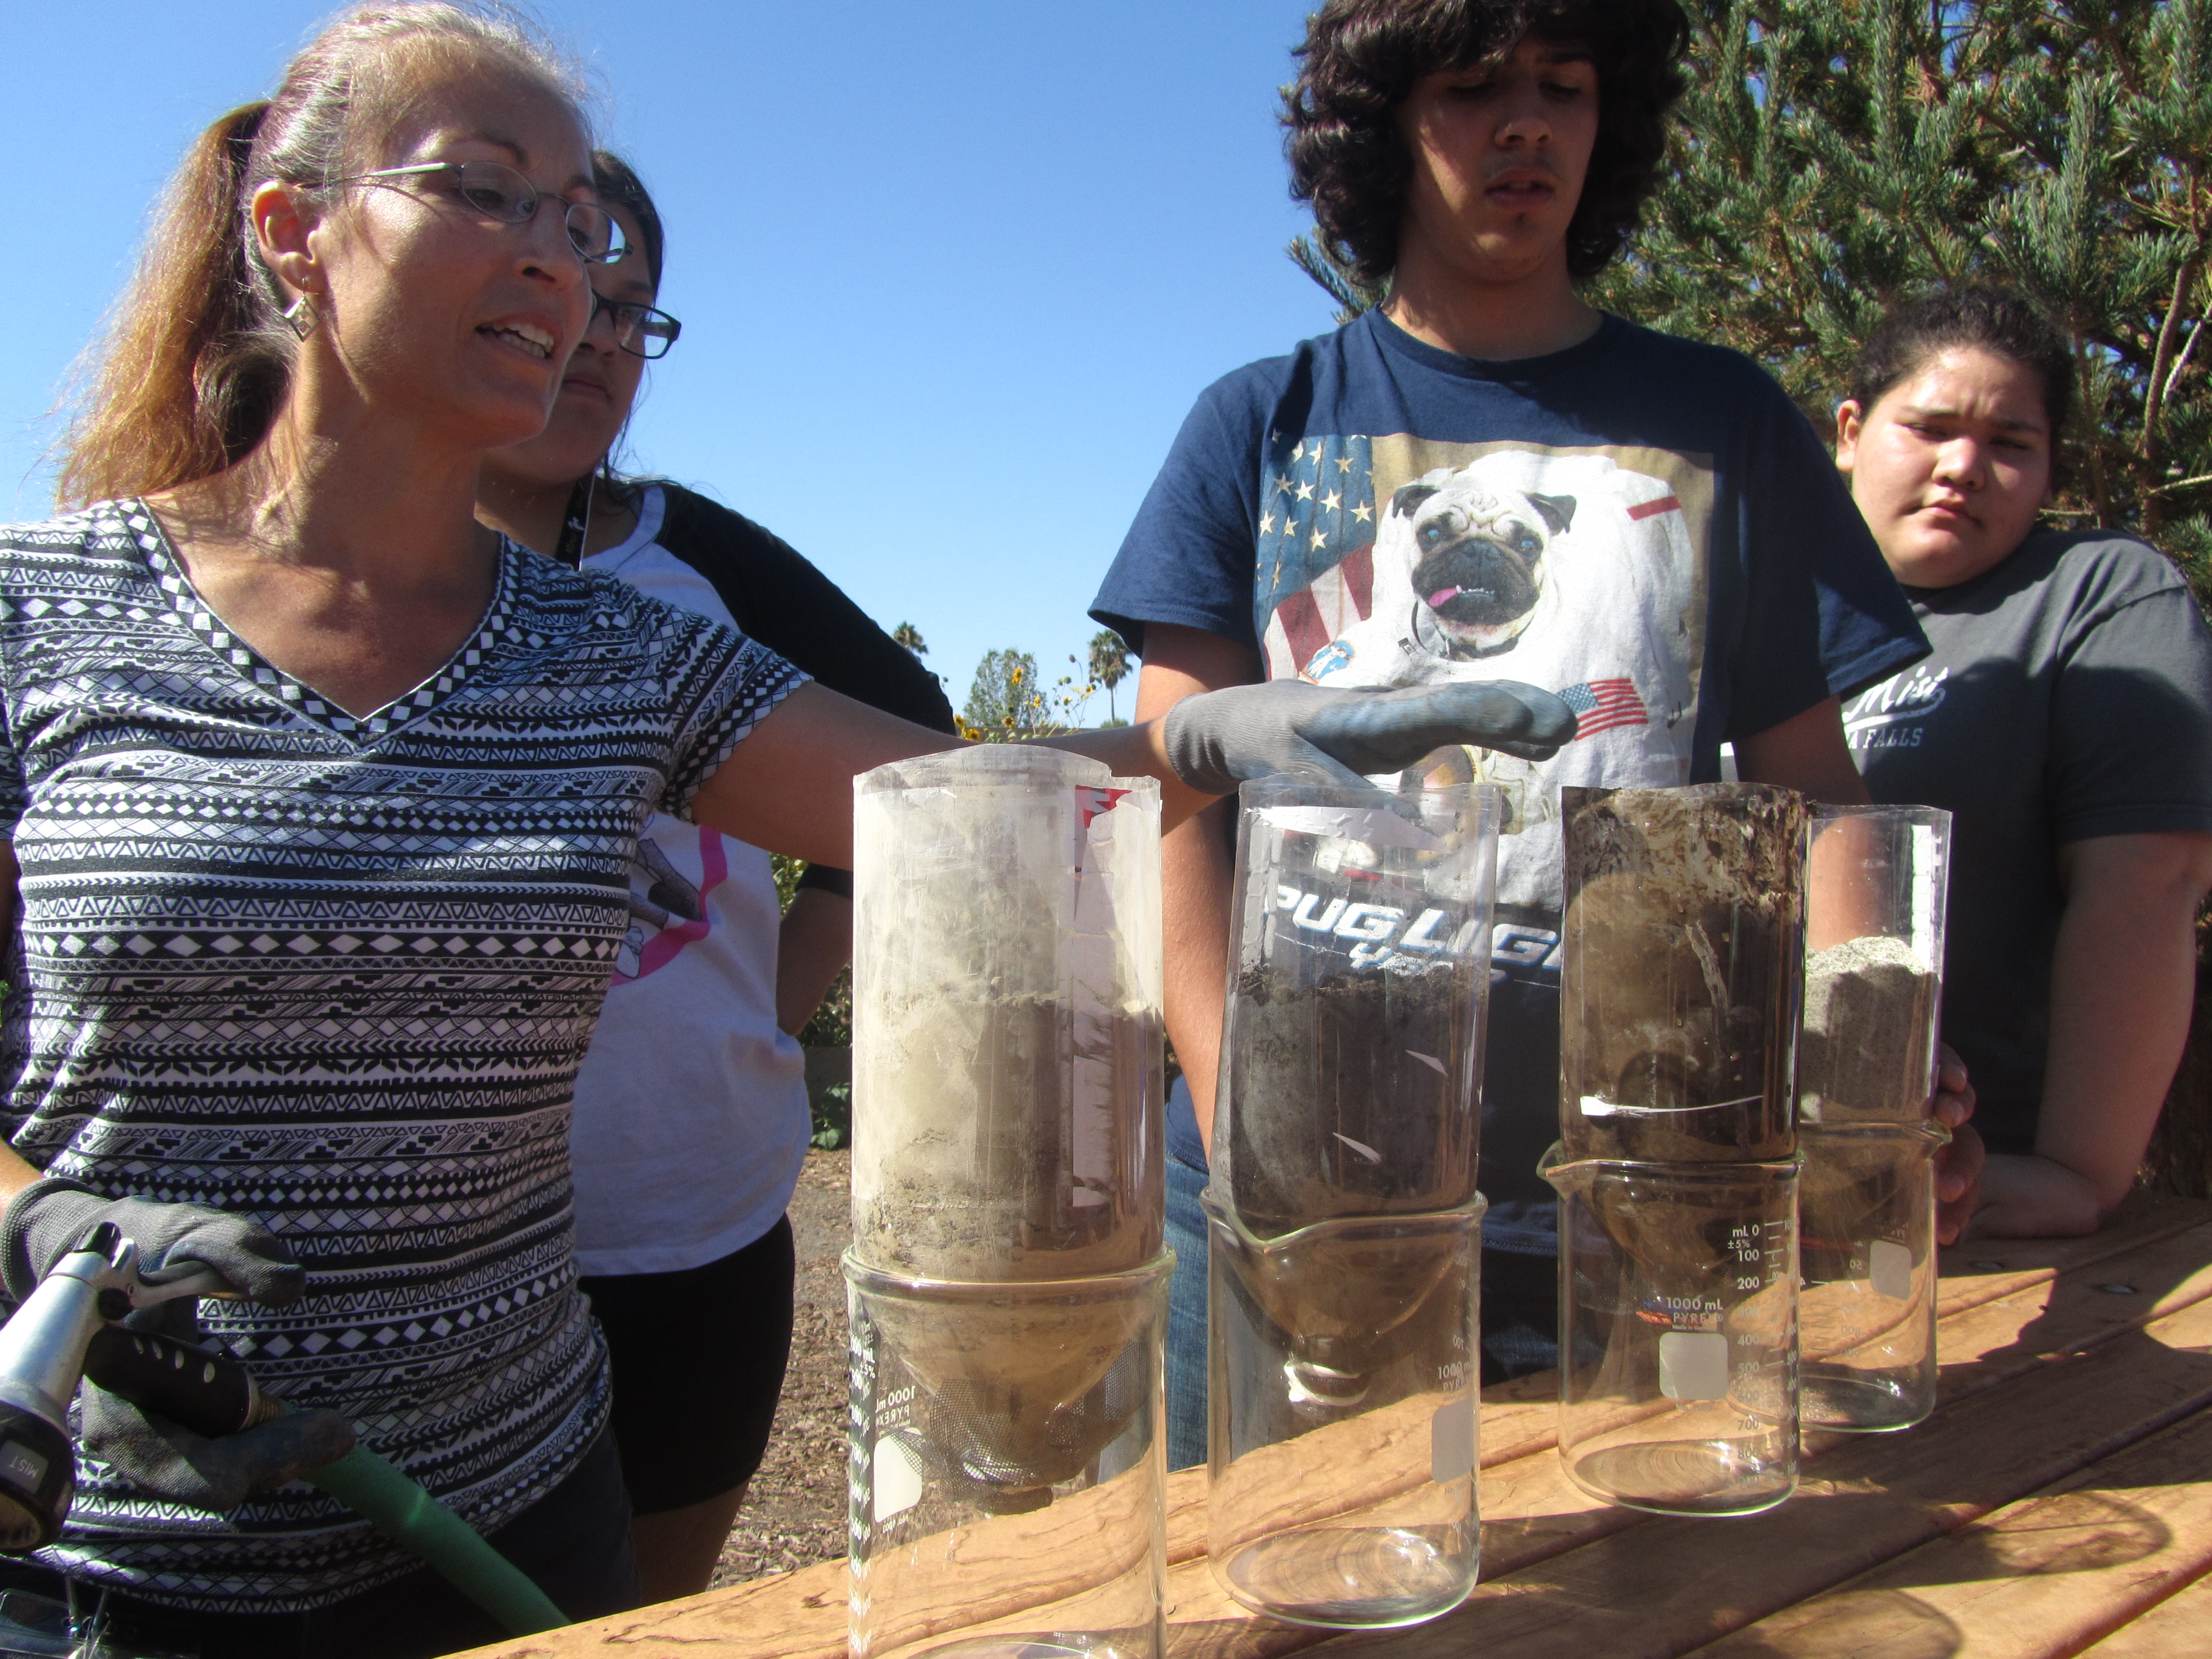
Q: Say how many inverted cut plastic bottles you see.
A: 4